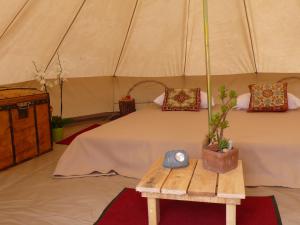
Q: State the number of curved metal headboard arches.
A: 2